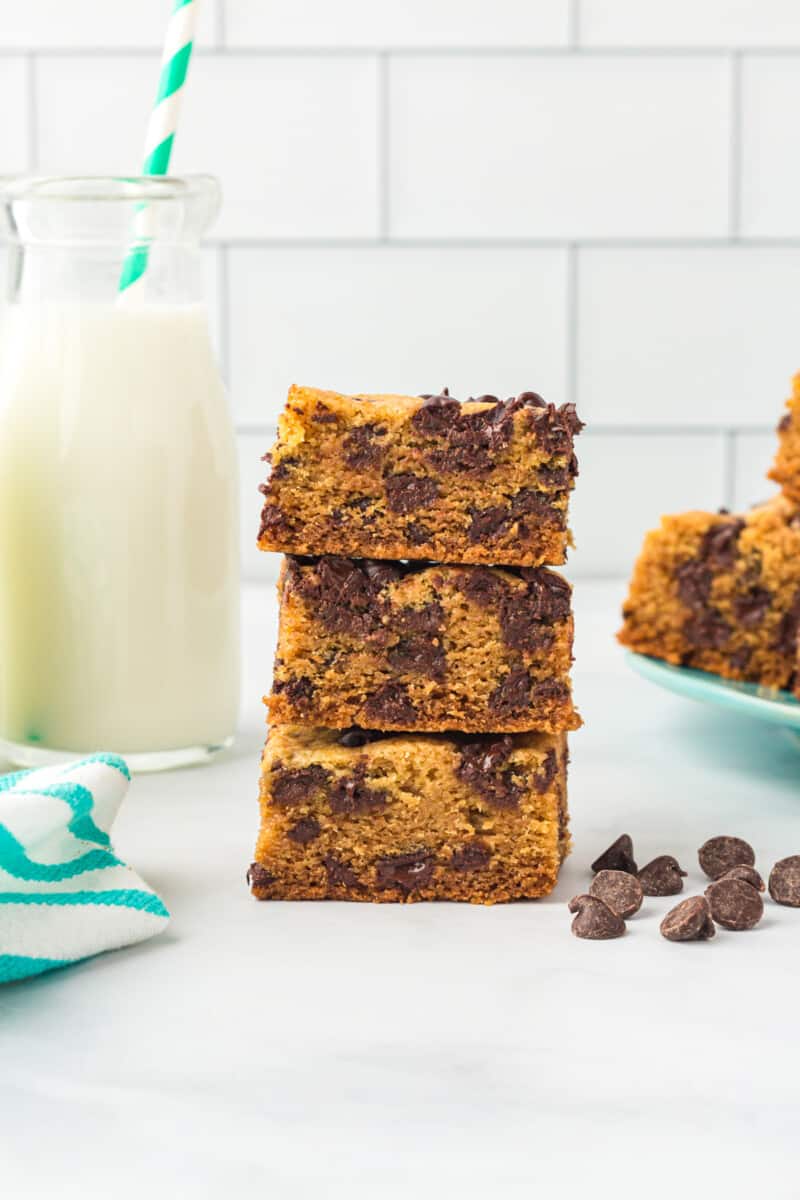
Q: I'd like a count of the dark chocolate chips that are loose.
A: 9